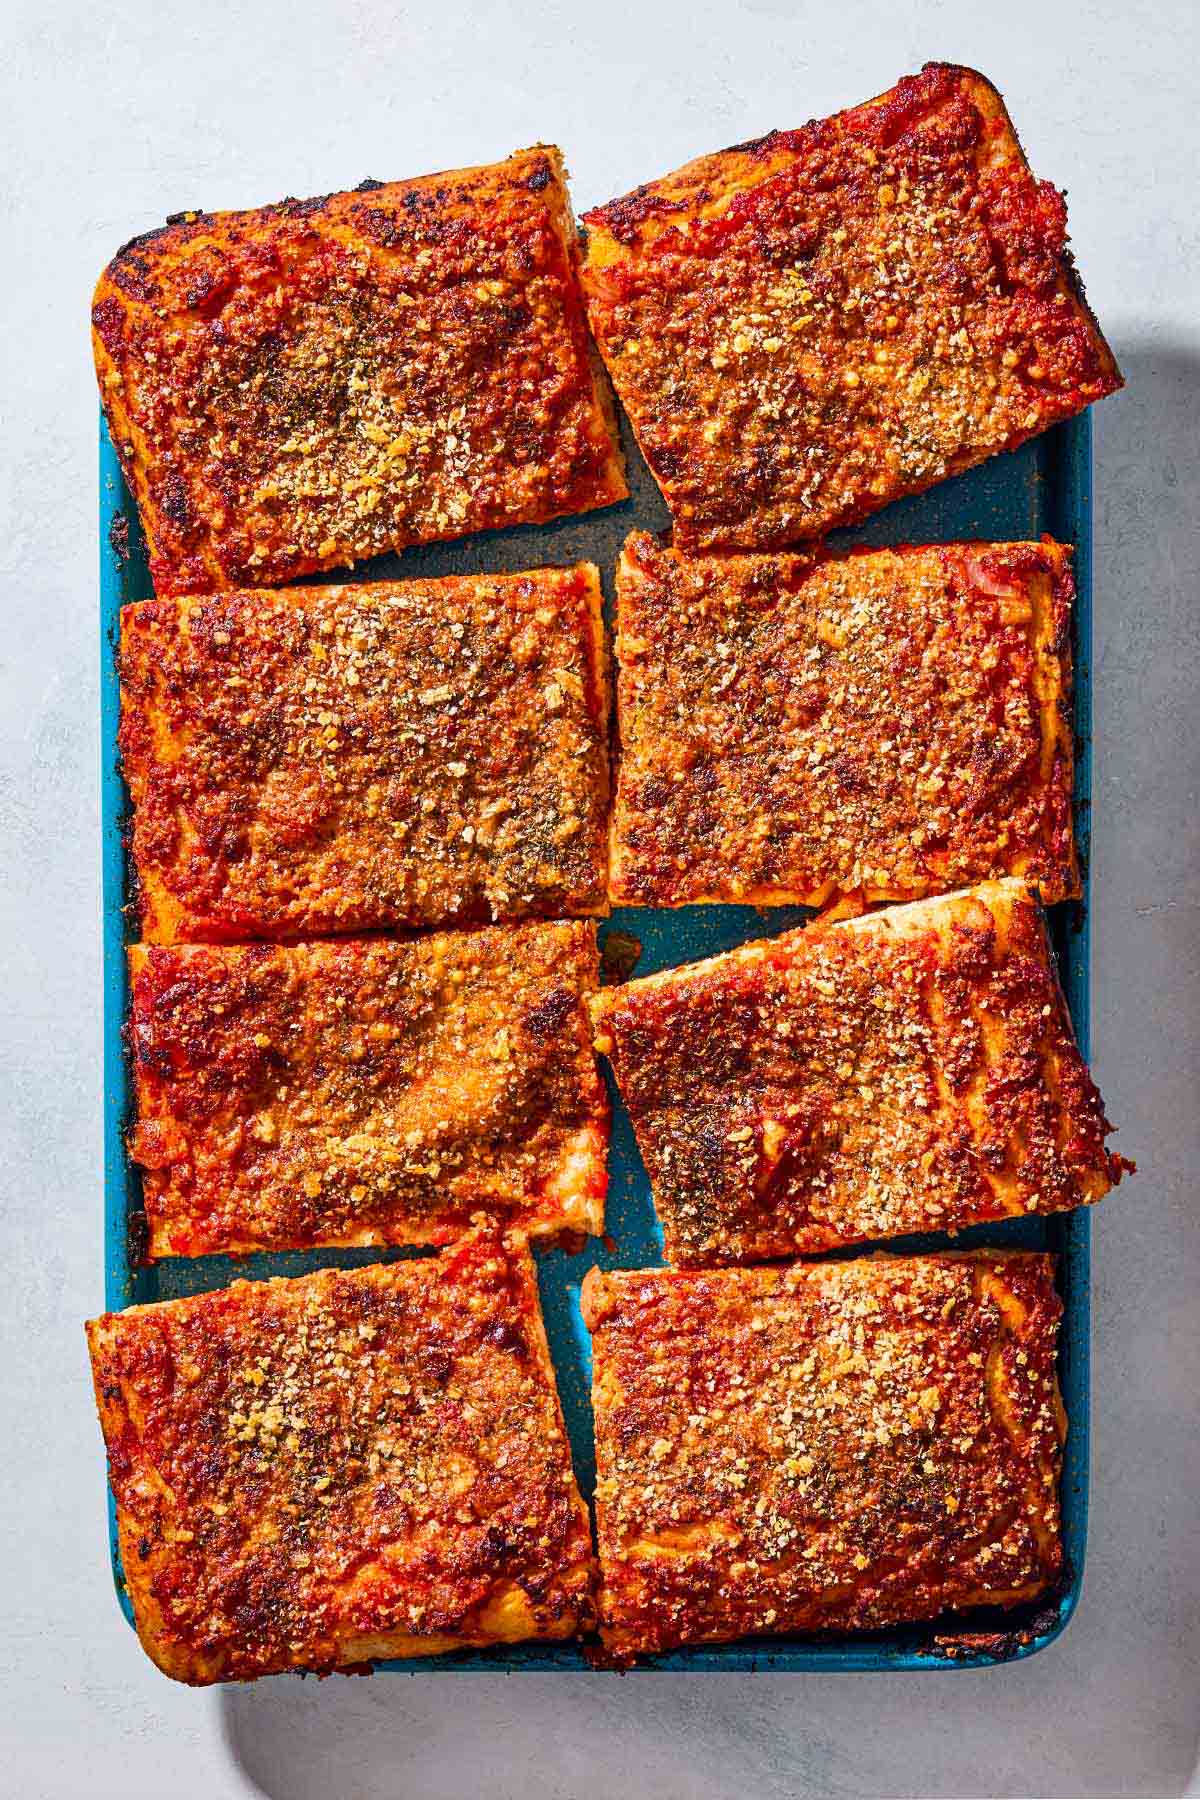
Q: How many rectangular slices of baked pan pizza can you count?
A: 8